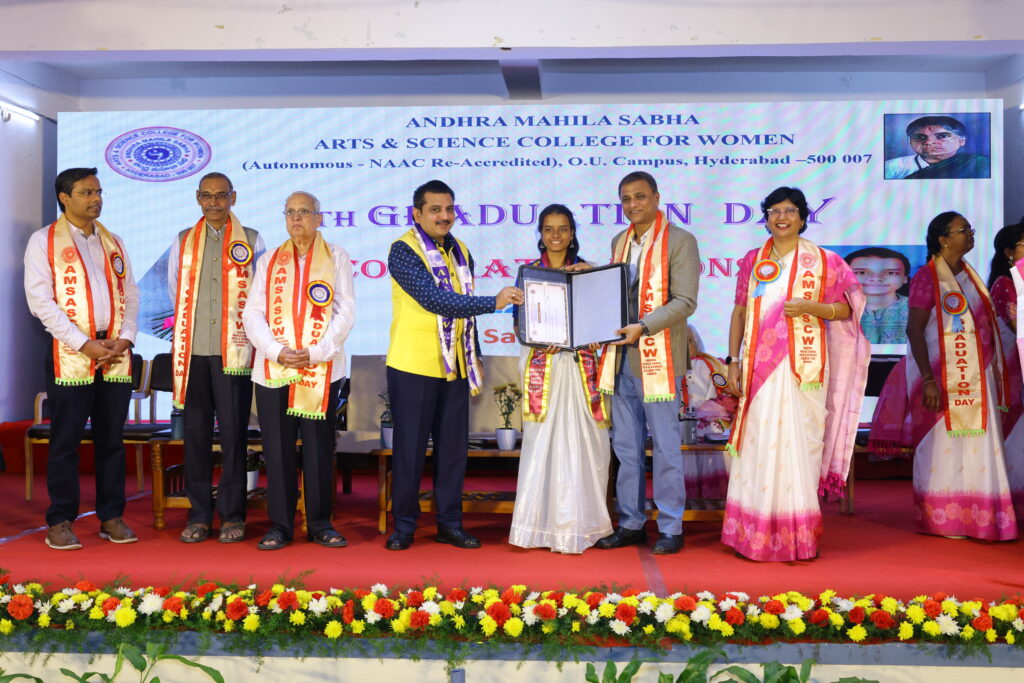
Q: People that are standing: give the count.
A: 9